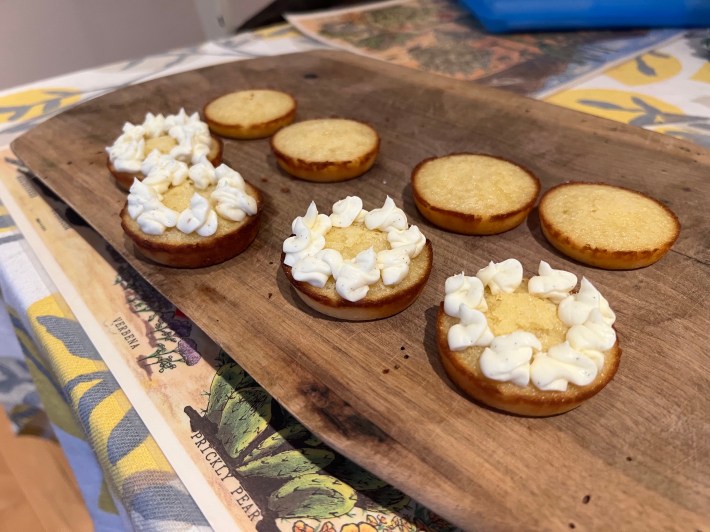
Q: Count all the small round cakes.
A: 8